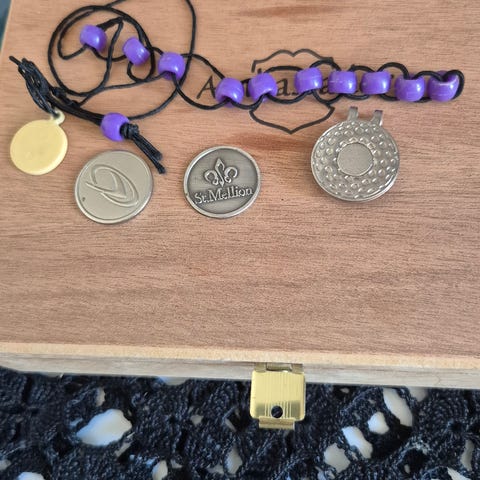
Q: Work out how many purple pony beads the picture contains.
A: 11